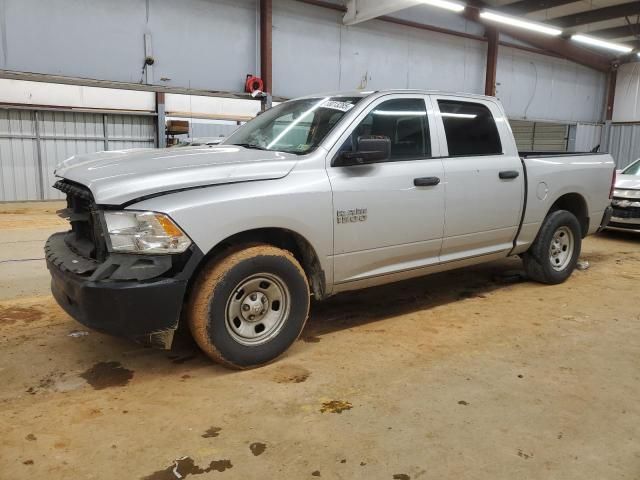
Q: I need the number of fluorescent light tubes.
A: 3